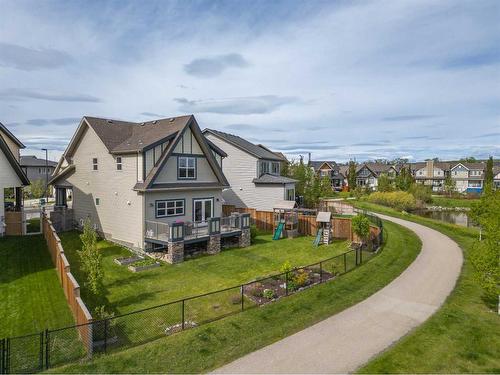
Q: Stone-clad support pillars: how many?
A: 3